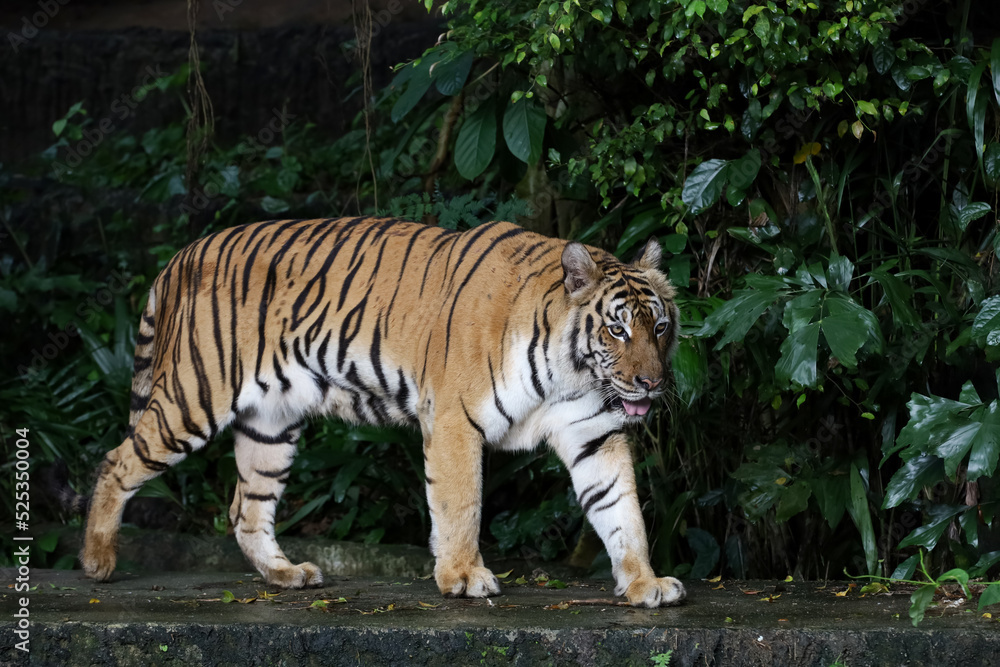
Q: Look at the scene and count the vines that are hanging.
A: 2